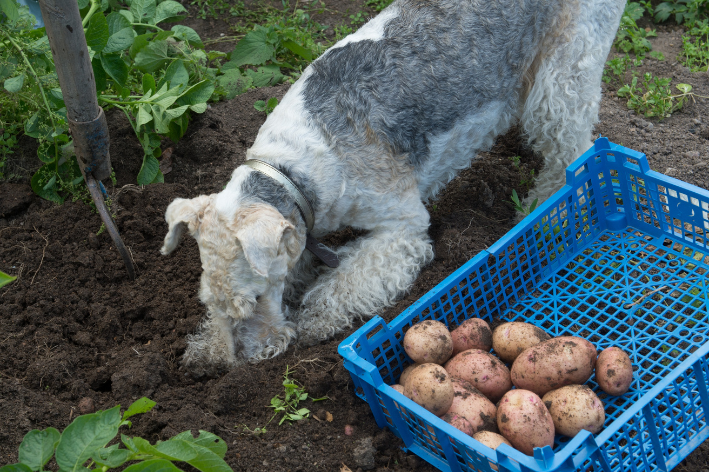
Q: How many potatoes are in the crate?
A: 14